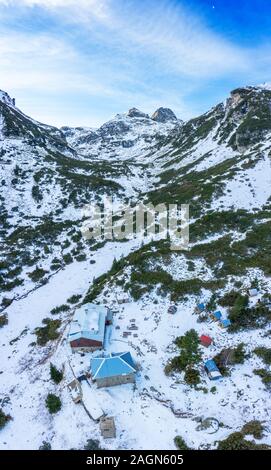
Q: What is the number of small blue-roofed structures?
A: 4